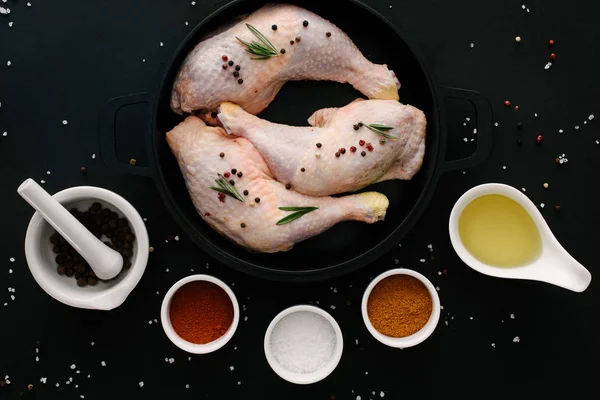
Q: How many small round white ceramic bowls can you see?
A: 3